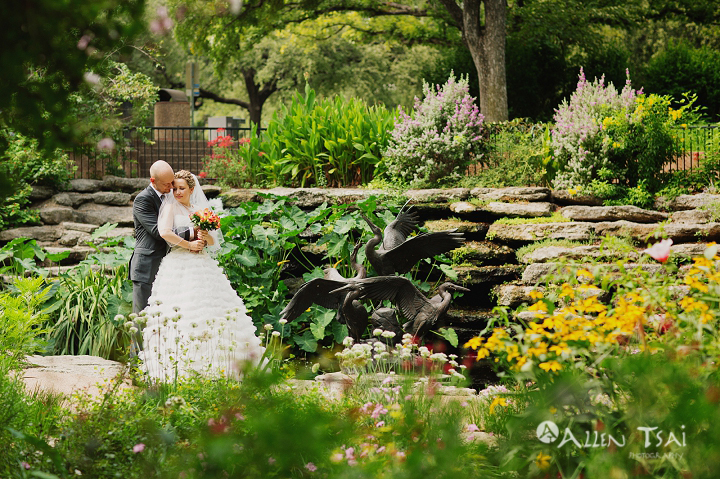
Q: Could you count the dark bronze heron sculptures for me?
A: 4